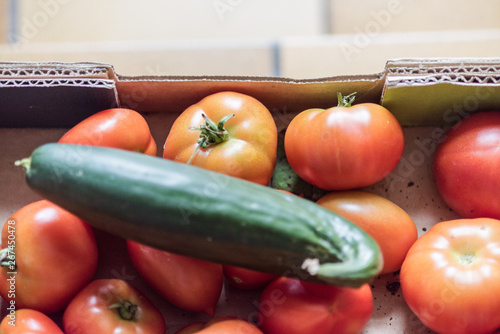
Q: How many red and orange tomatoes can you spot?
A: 13